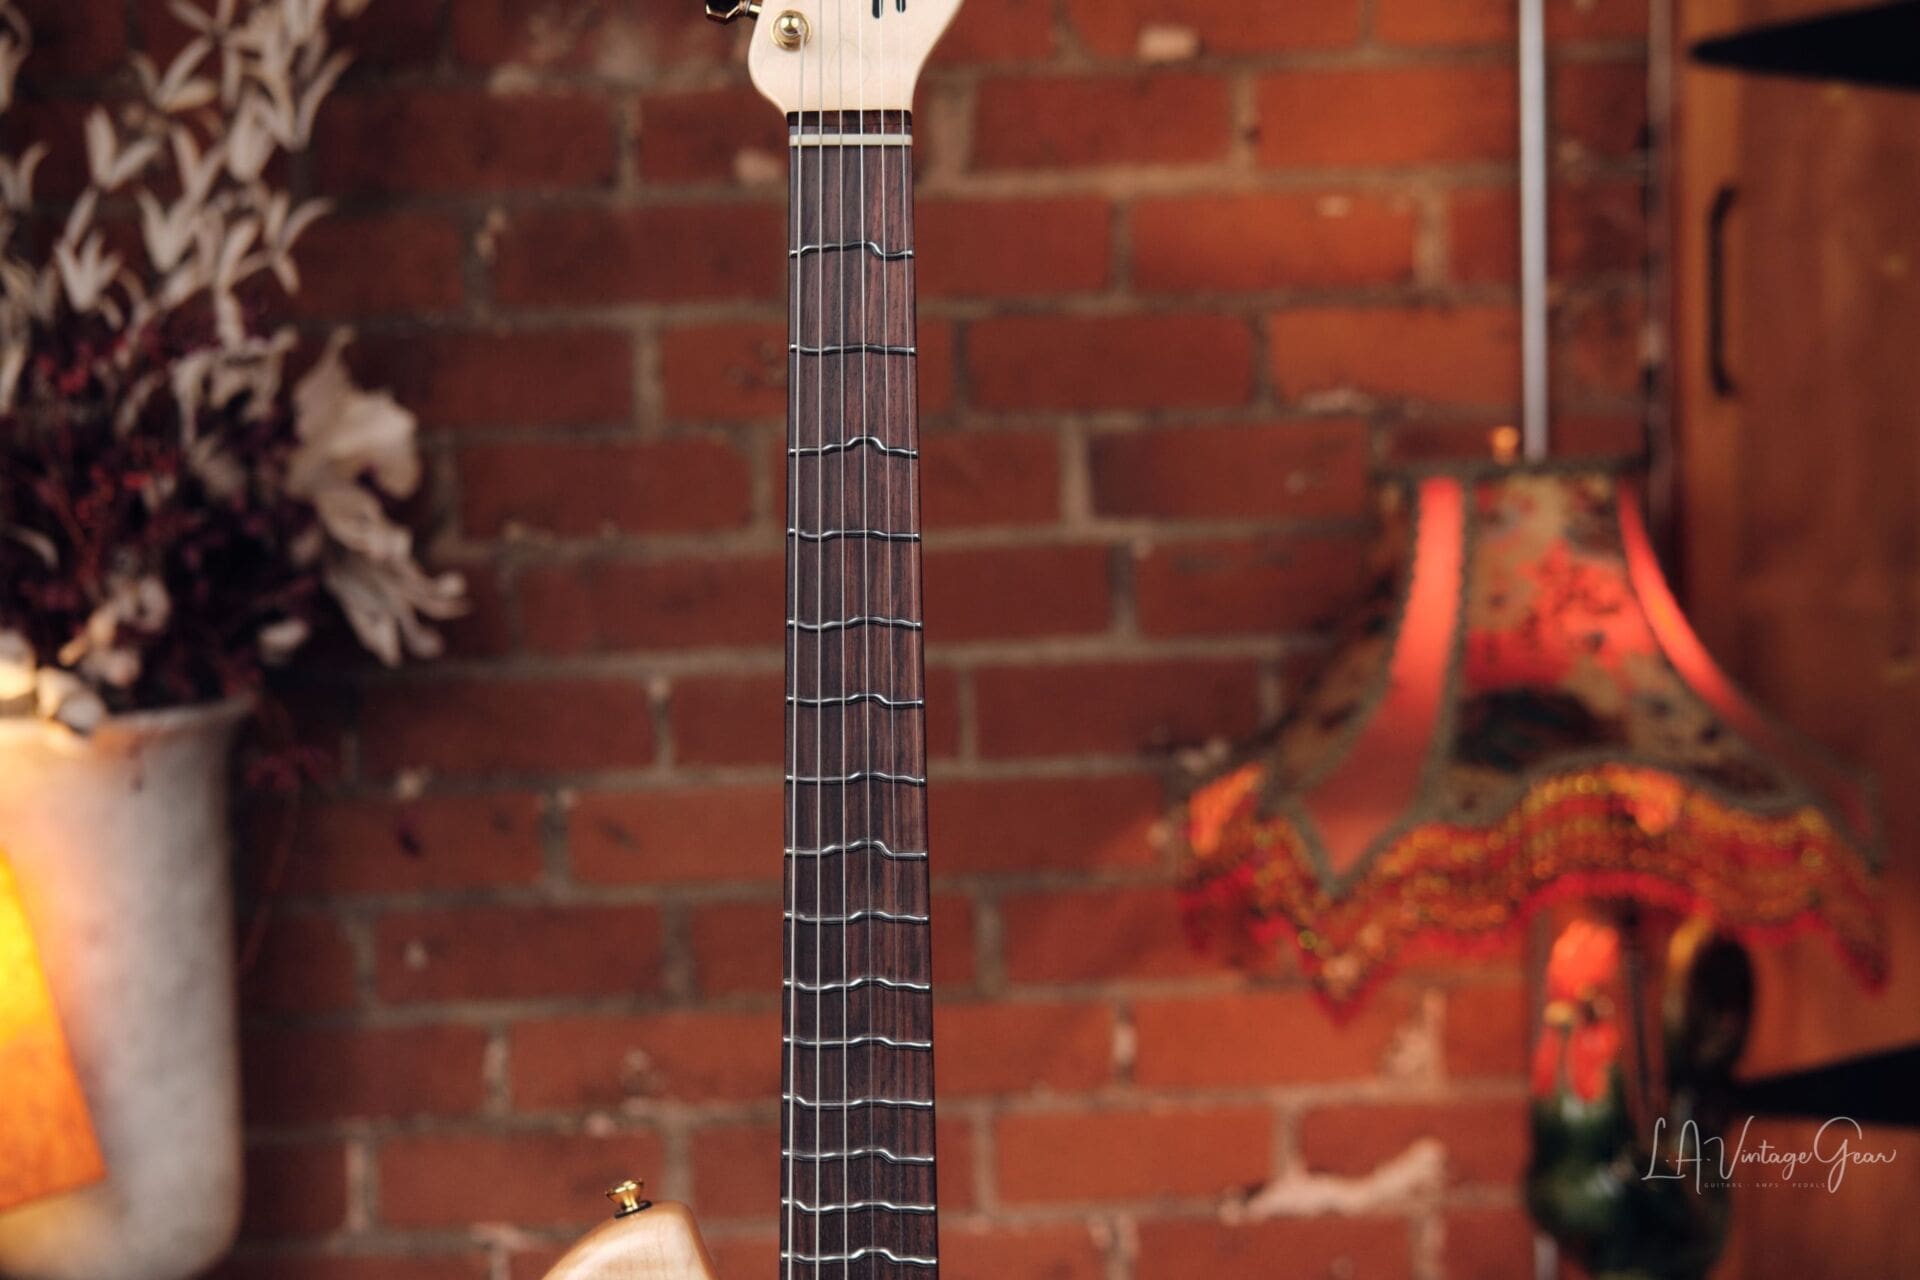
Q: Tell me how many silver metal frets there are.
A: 15